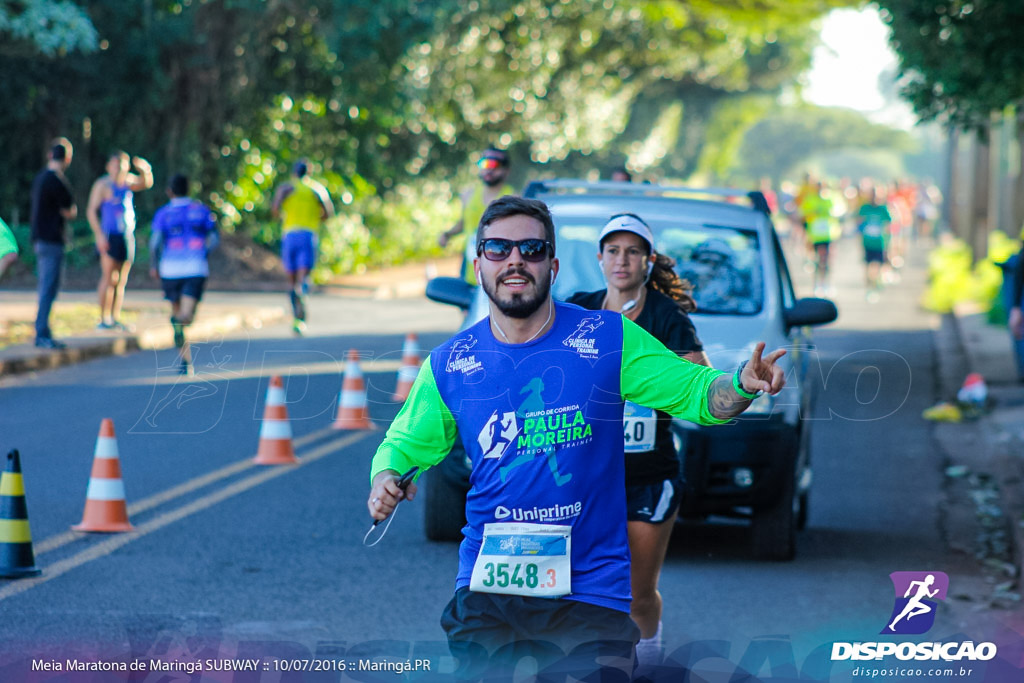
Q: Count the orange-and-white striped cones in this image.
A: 4